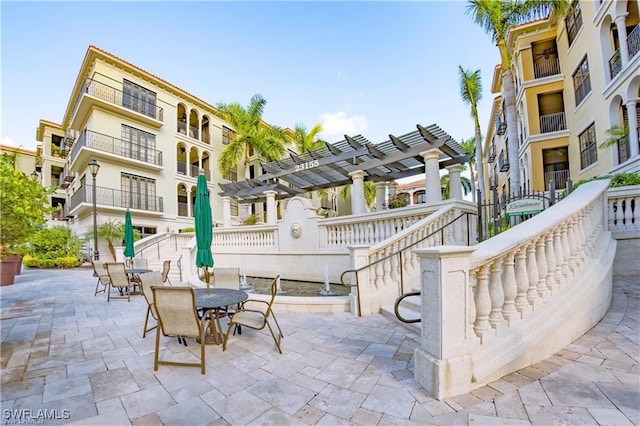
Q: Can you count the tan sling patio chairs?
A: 8